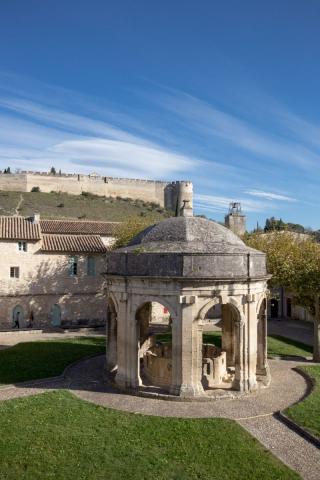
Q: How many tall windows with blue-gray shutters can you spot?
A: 2